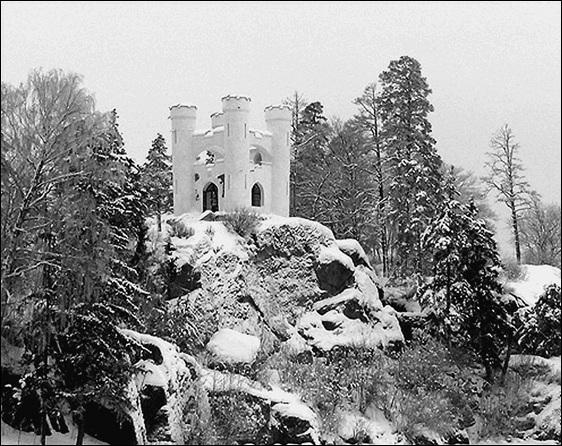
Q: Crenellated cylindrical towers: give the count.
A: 4